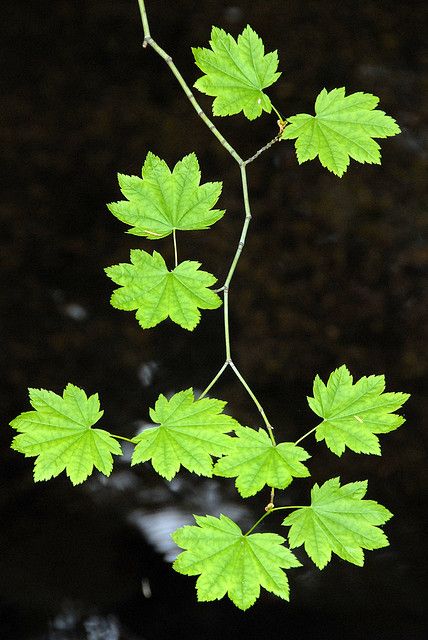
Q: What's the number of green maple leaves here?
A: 10